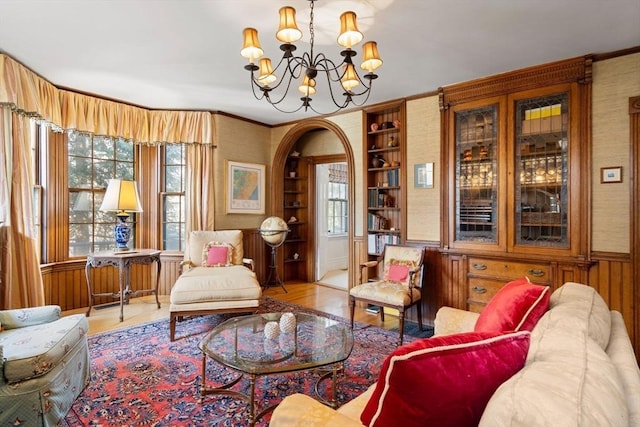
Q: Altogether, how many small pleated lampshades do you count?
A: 7